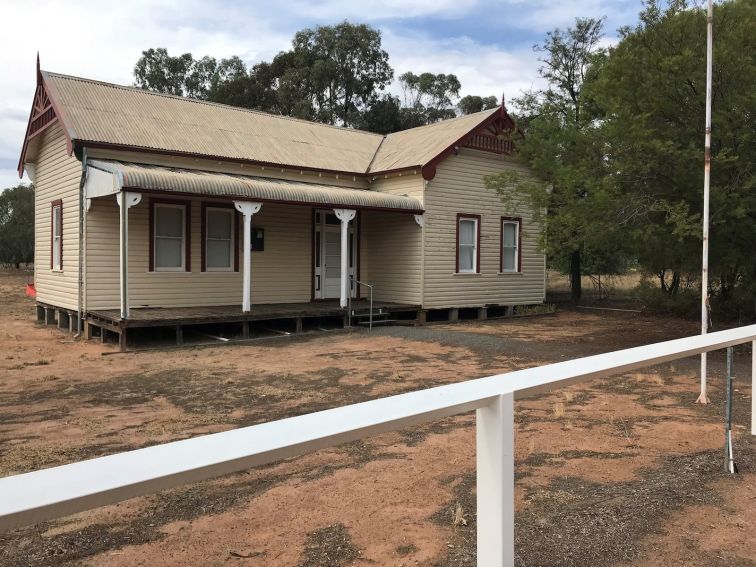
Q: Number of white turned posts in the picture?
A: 3